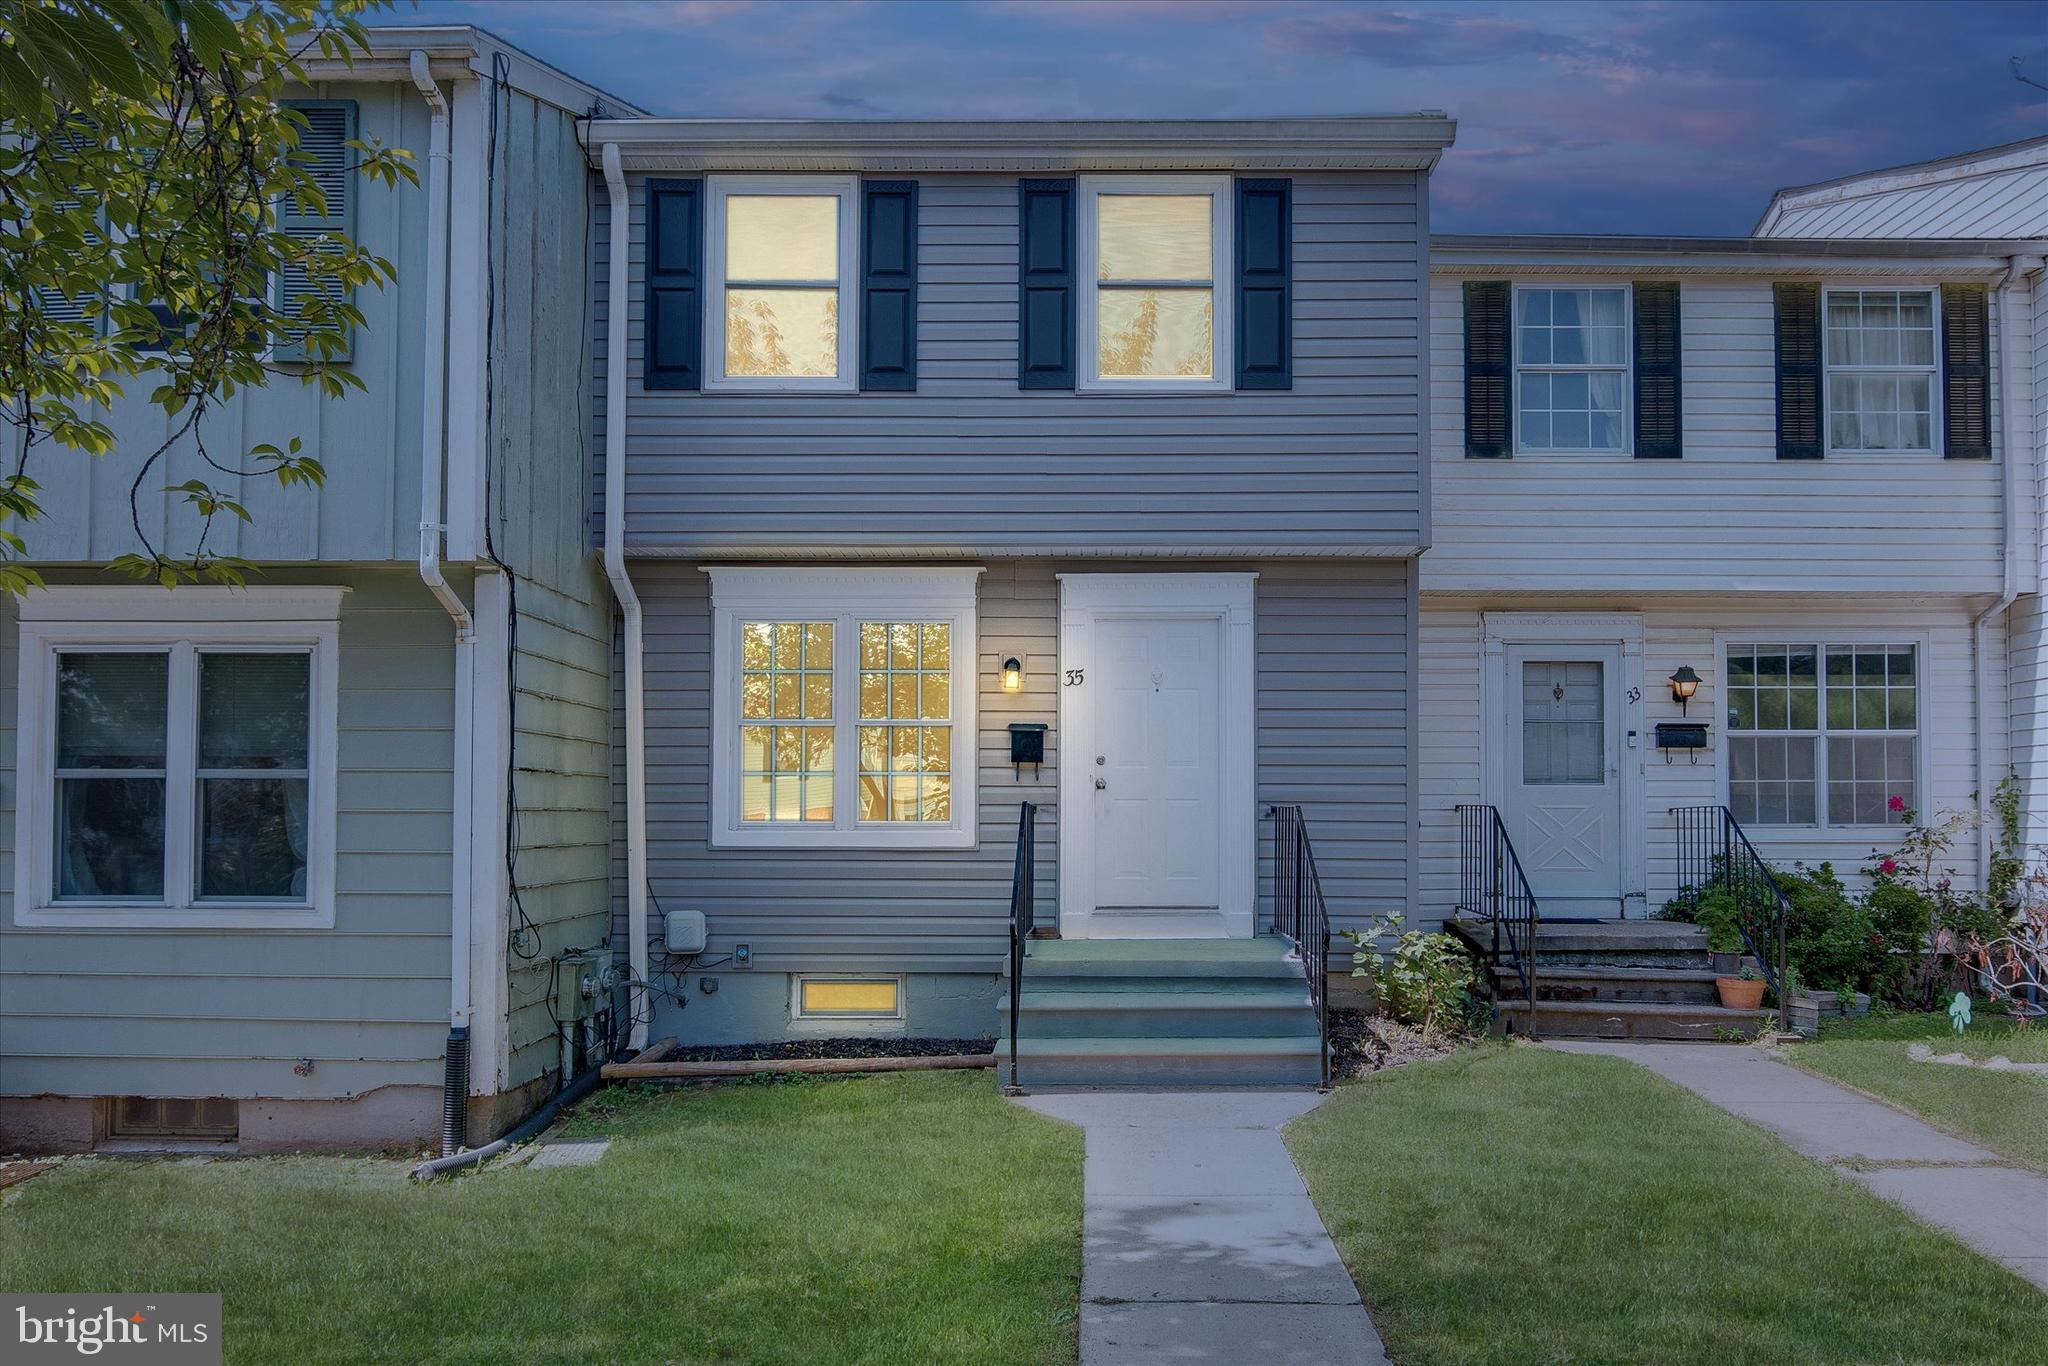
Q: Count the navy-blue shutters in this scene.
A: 4